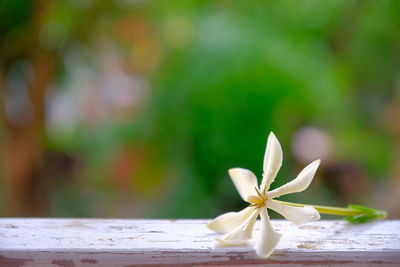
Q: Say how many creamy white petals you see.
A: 7